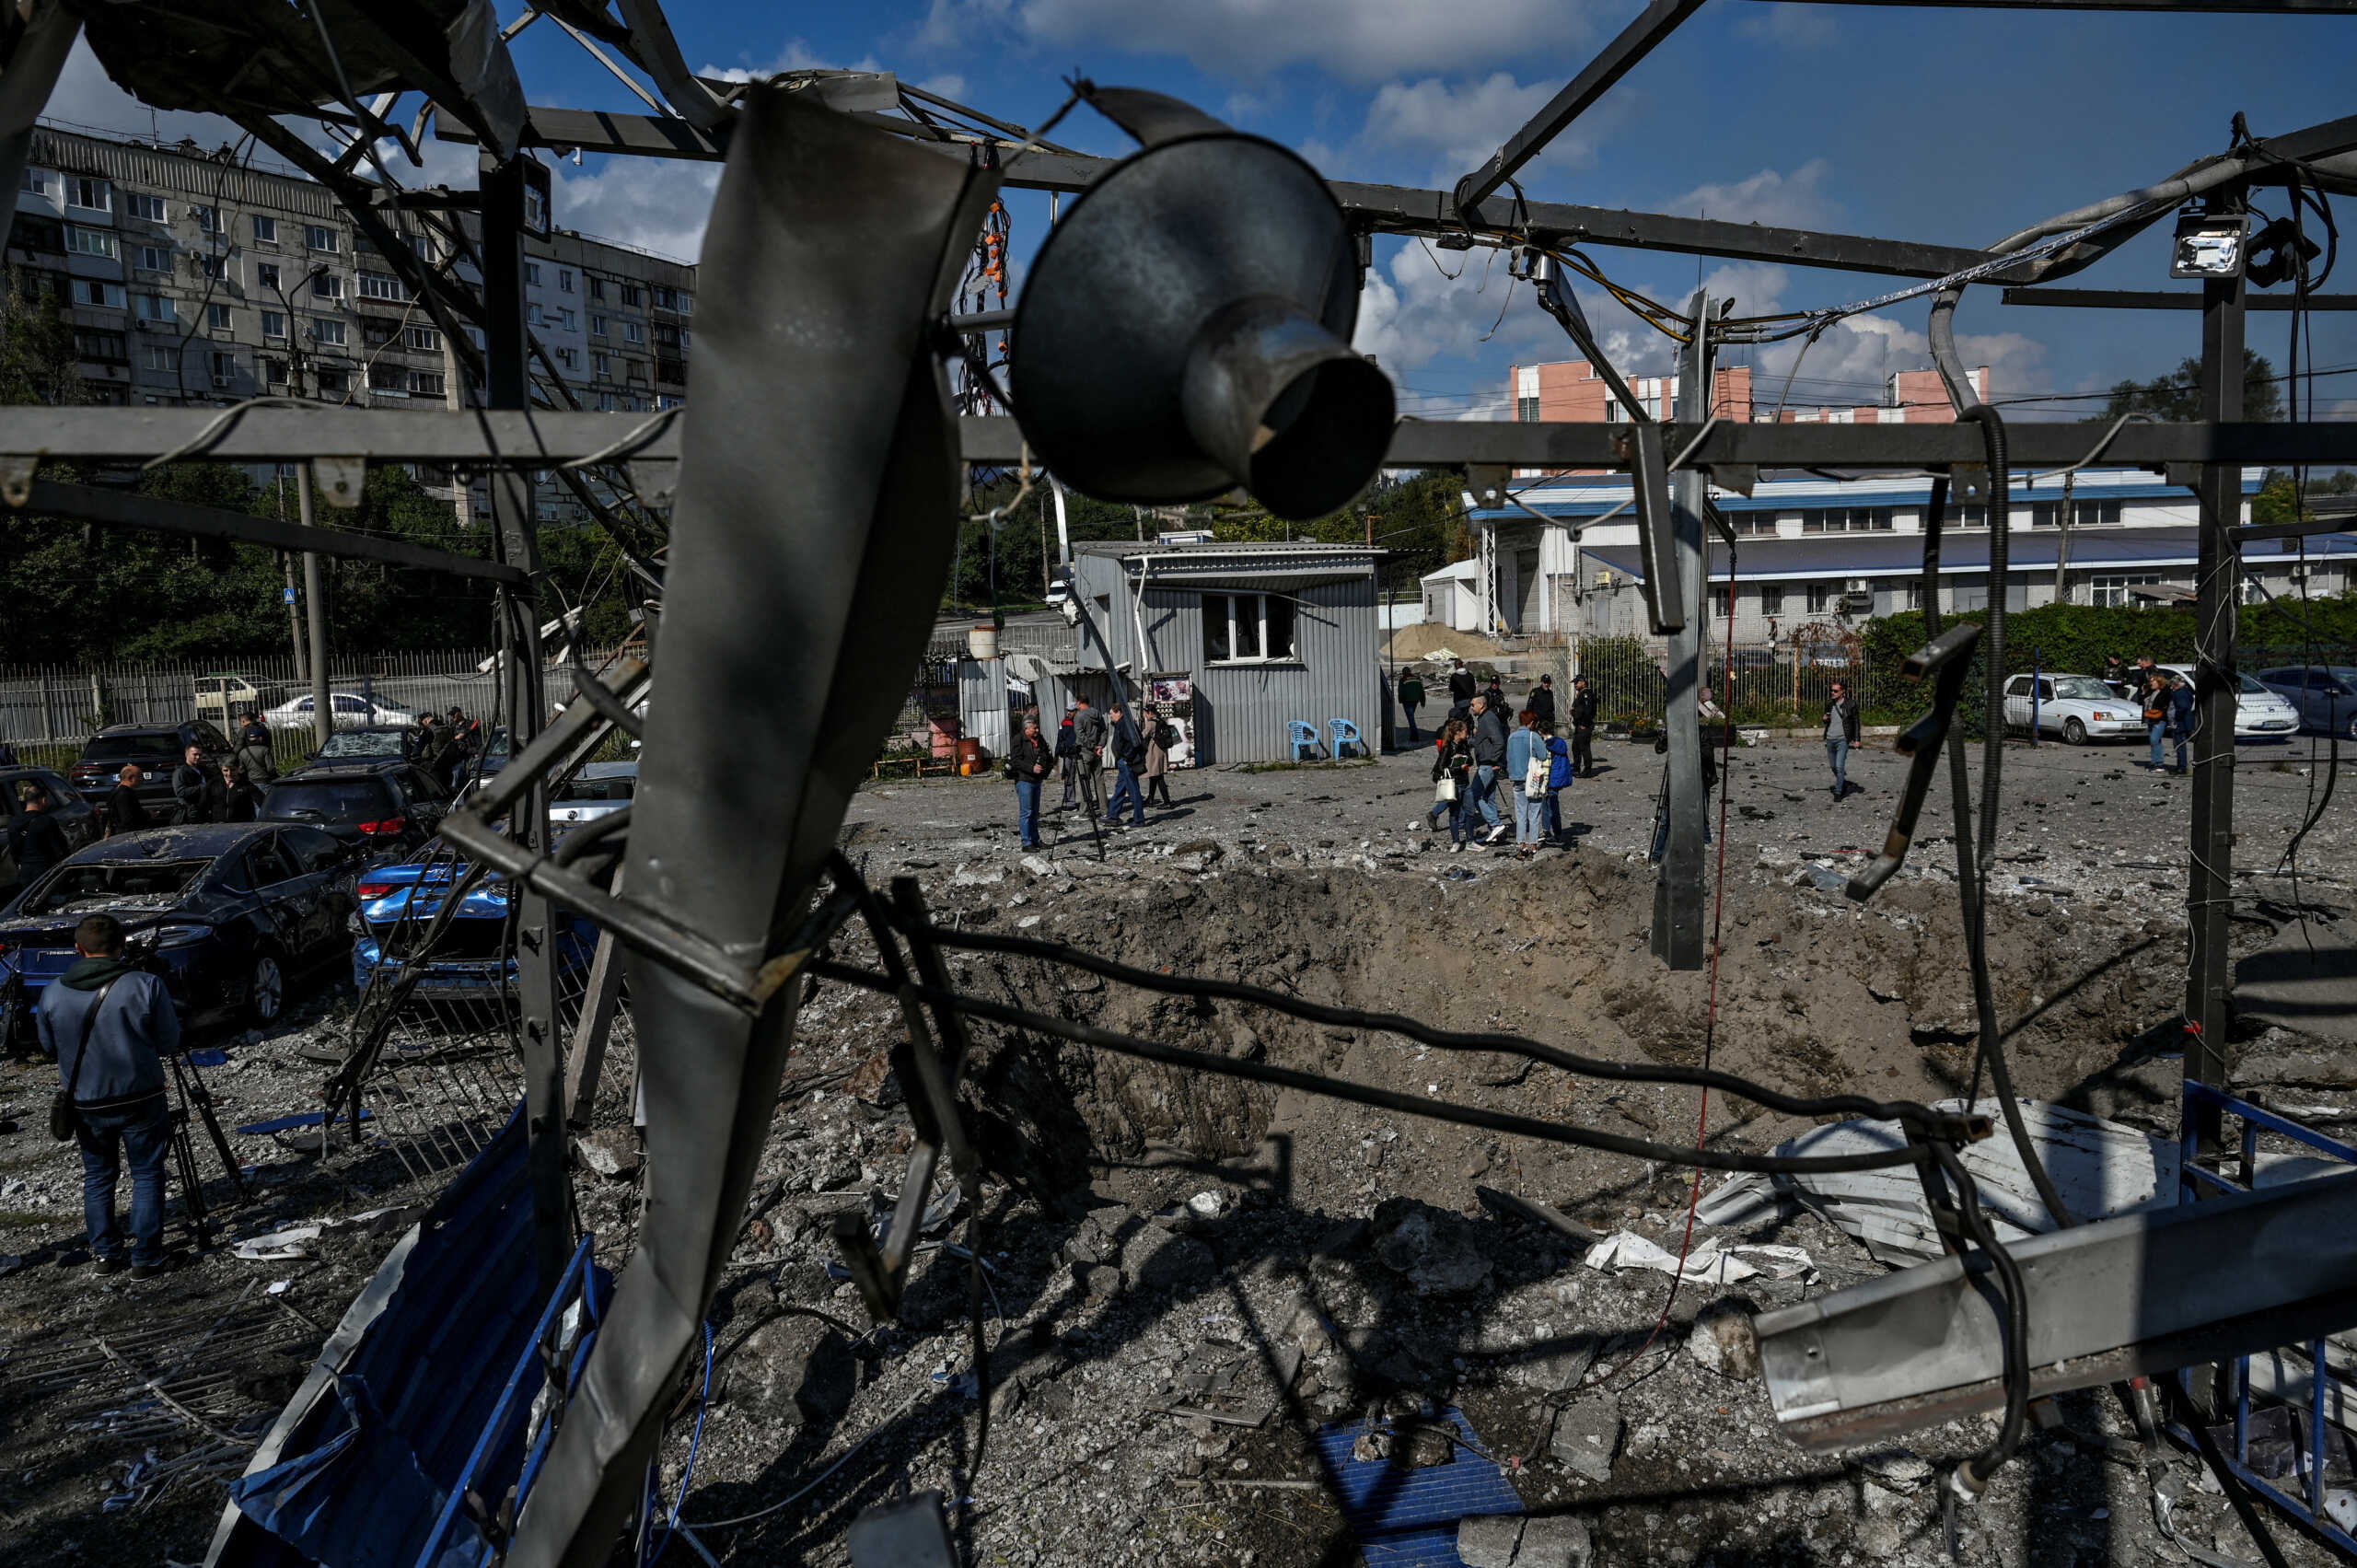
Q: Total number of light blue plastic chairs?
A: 2